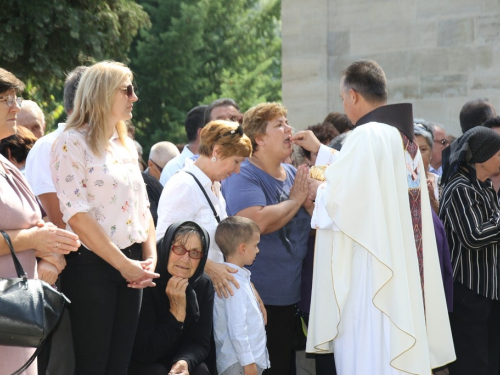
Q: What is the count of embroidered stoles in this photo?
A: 1